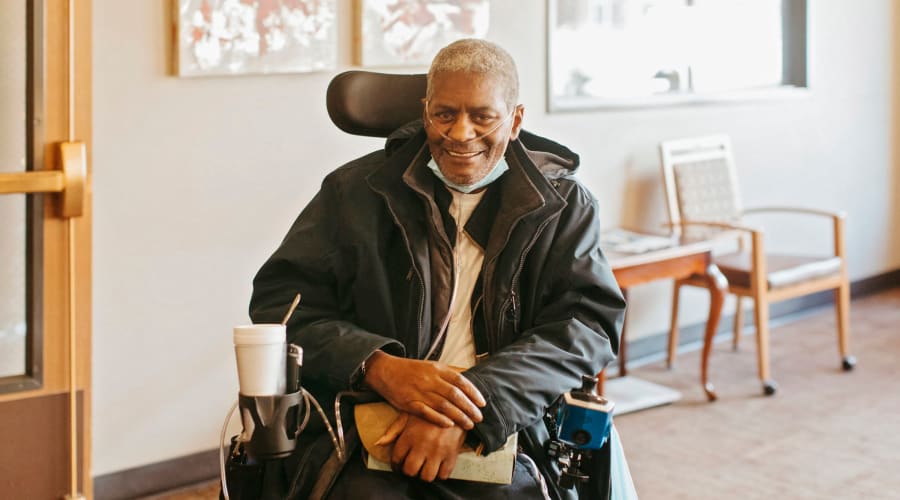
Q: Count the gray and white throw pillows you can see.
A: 0